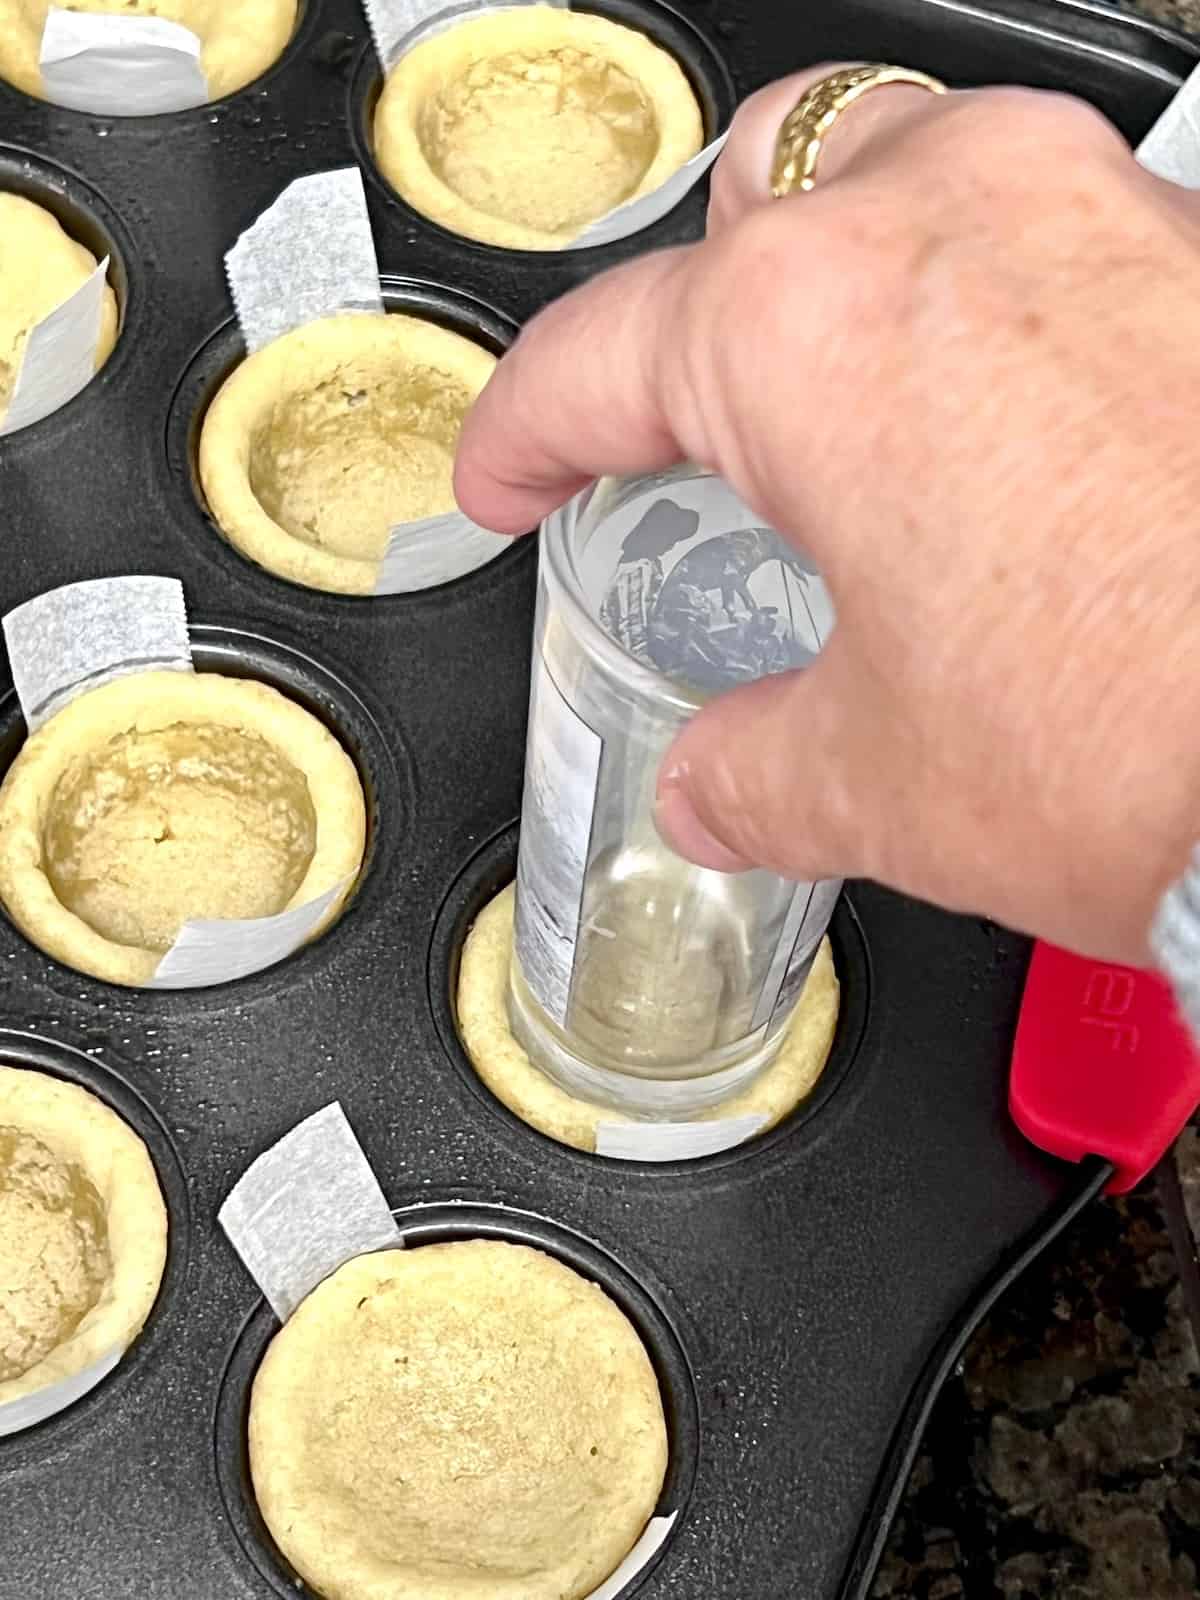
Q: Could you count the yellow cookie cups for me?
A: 8